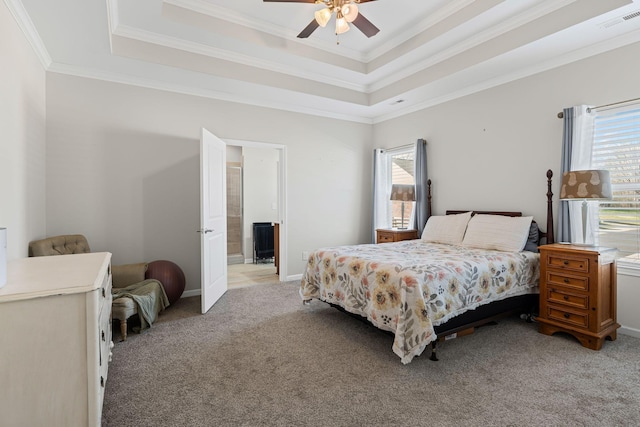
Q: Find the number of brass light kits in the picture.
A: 1